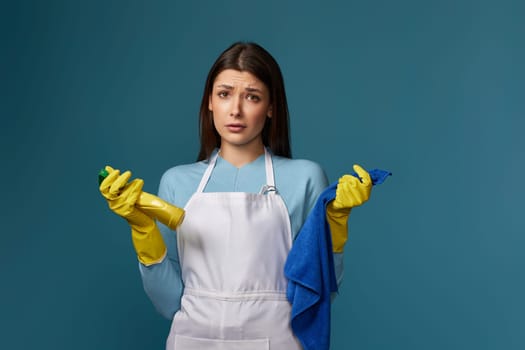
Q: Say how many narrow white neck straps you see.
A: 2